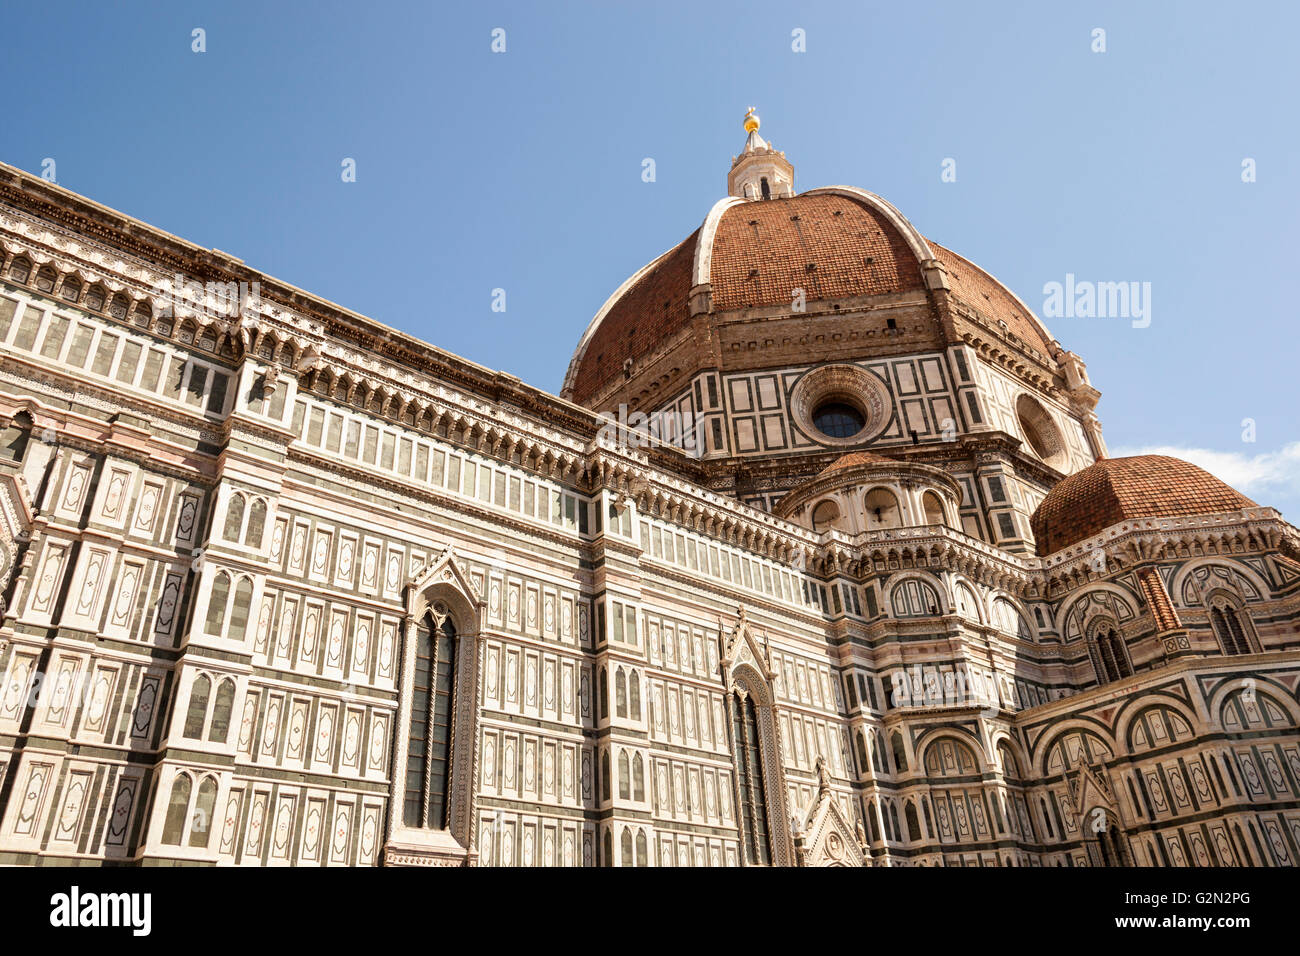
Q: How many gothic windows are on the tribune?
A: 3